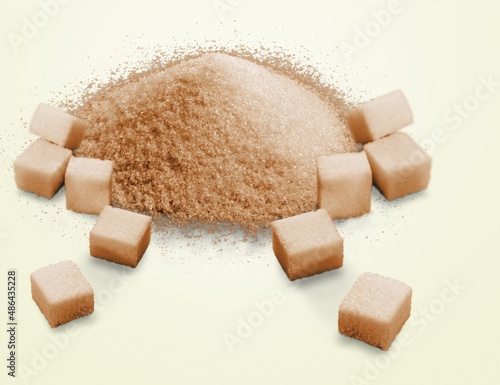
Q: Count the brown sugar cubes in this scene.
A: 10